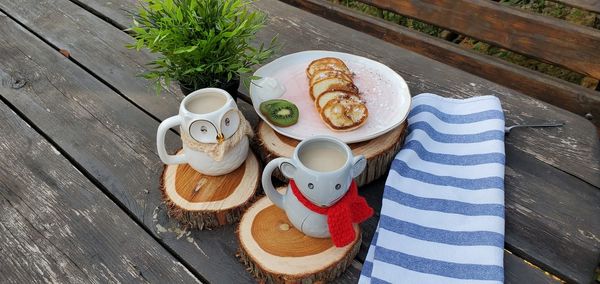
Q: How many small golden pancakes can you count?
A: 5